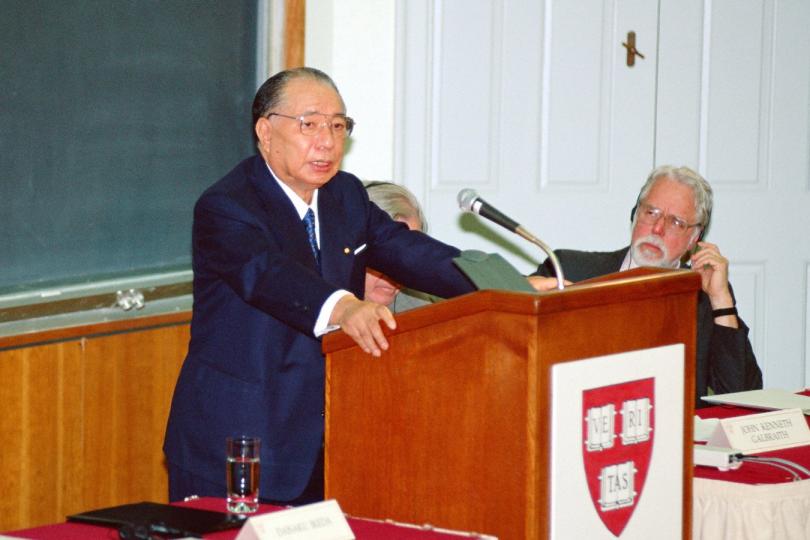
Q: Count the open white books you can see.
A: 3